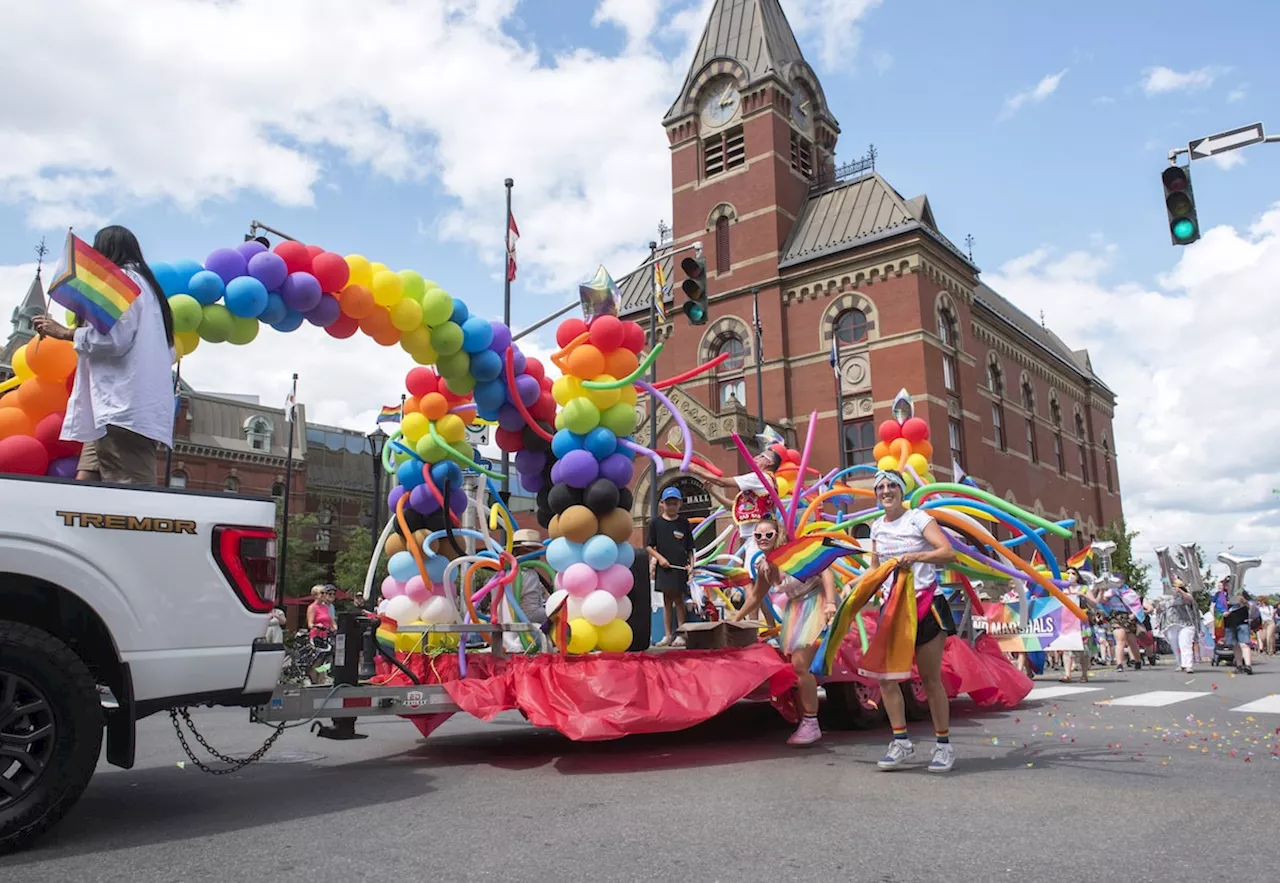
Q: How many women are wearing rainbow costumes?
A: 2